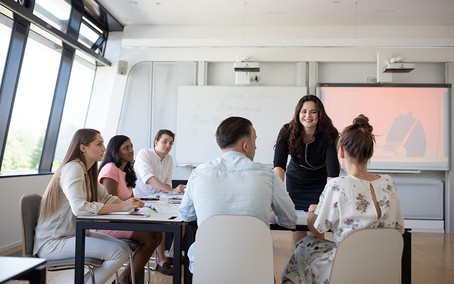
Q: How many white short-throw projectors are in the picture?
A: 2